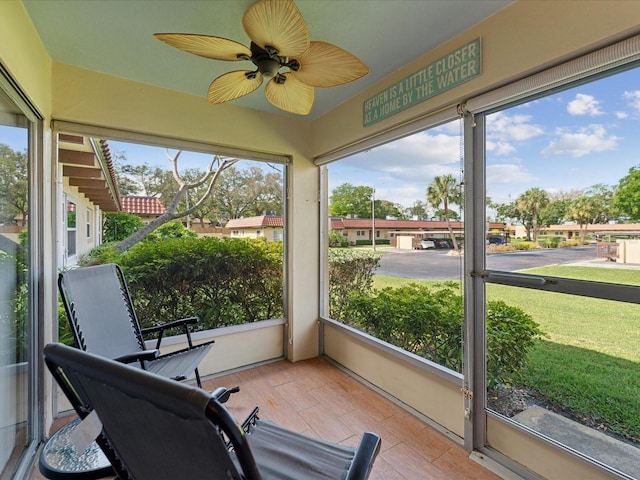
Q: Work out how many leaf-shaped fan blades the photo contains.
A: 5